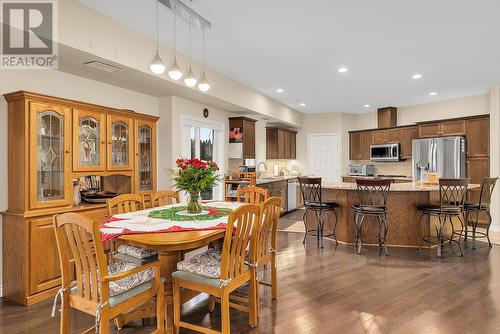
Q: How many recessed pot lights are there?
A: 6